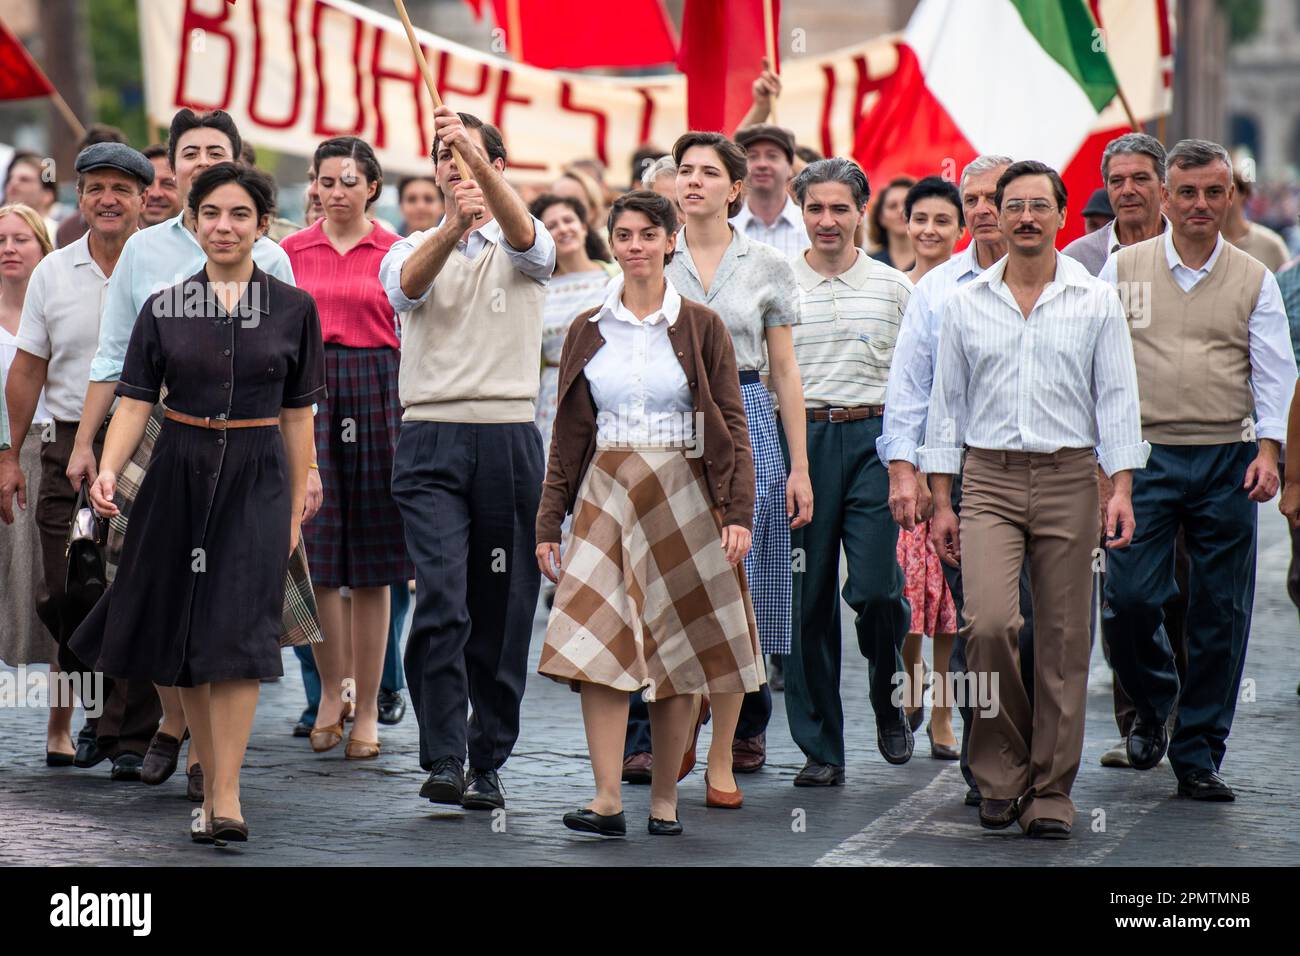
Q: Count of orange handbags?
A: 0